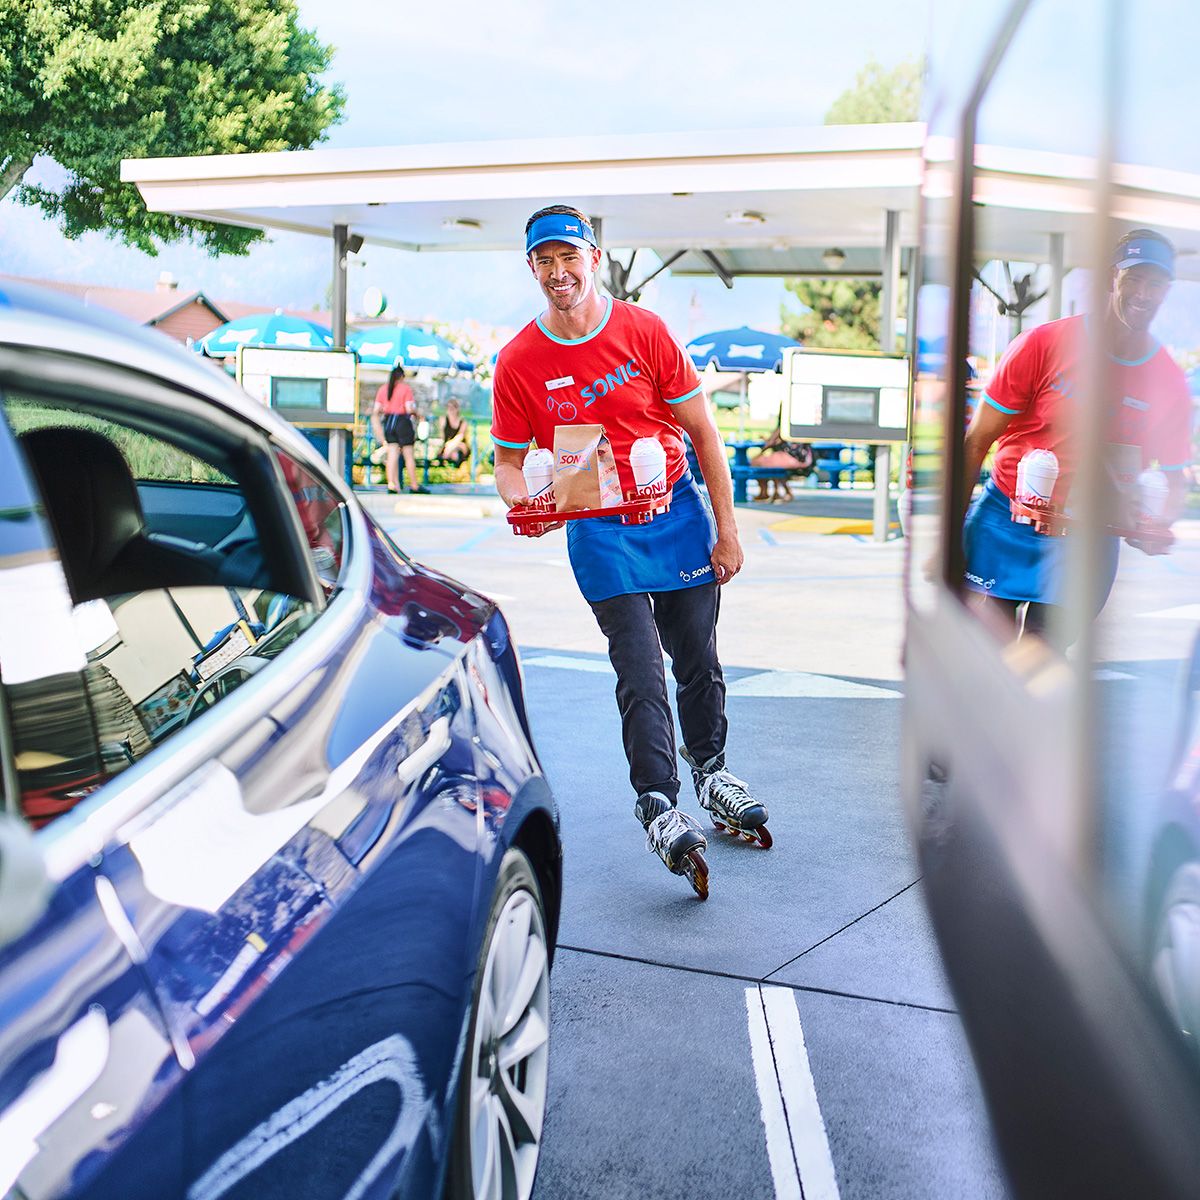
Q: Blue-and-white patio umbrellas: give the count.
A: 3